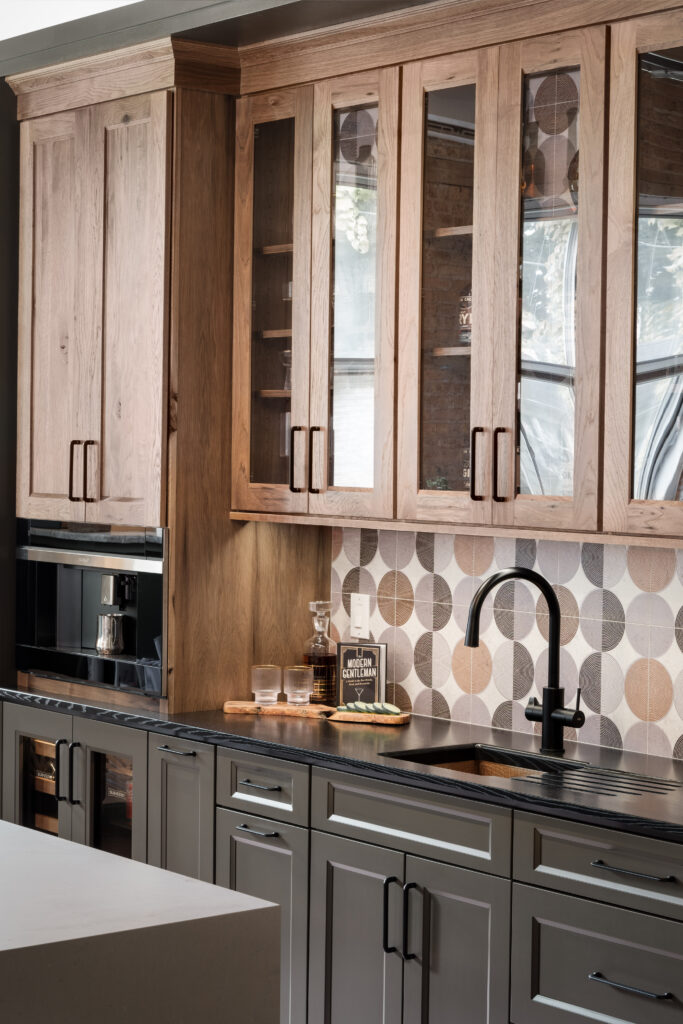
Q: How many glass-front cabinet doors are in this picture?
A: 7